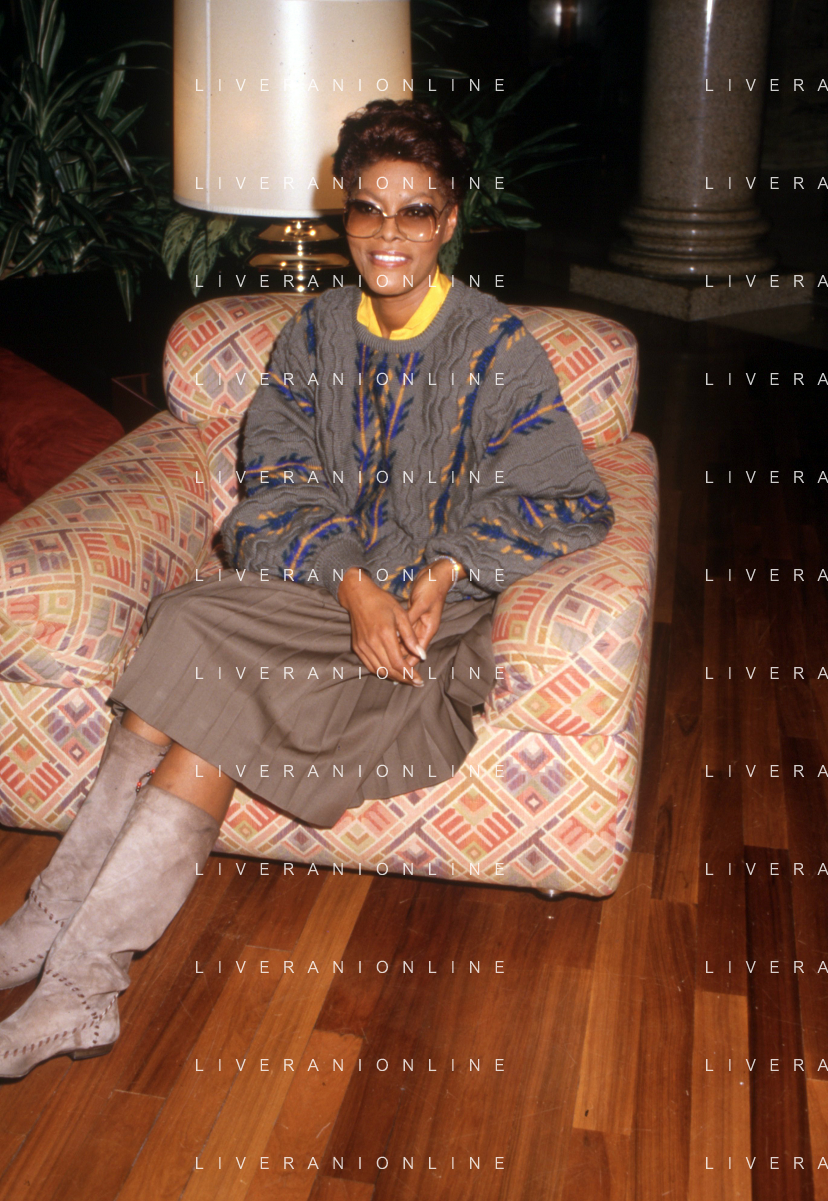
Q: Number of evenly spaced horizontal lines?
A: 12